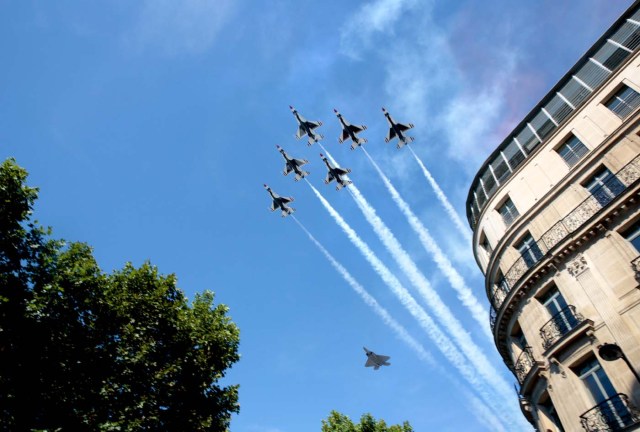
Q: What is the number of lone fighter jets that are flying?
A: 1